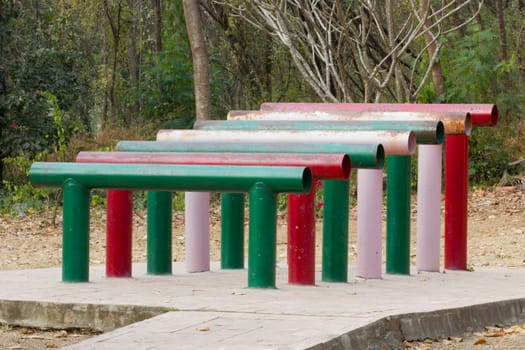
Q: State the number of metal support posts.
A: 12